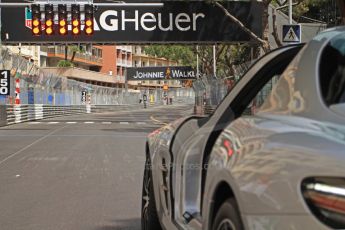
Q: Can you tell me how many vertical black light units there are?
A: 5